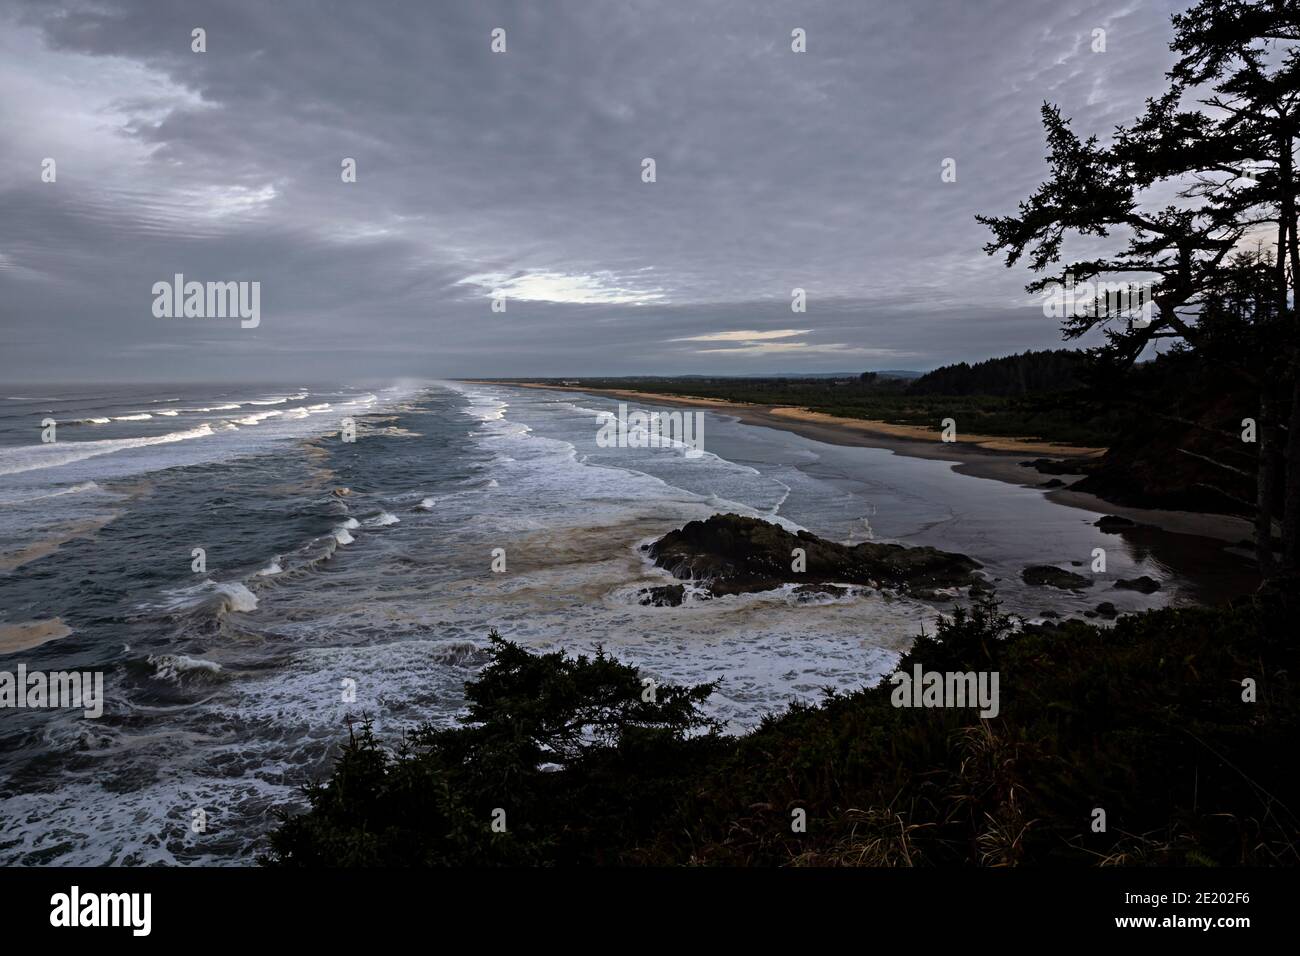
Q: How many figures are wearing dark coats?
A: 0